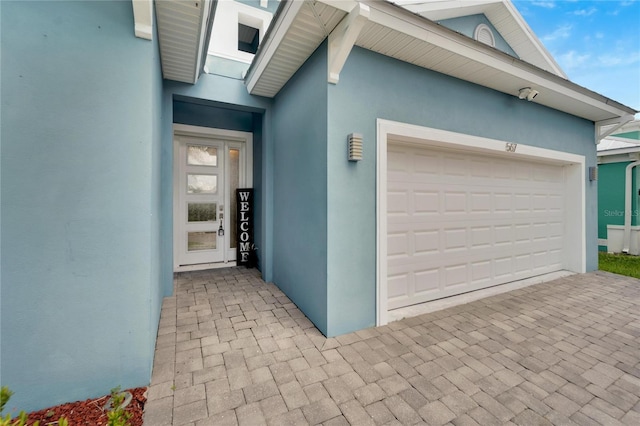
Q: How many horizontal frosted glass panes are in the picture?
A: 4